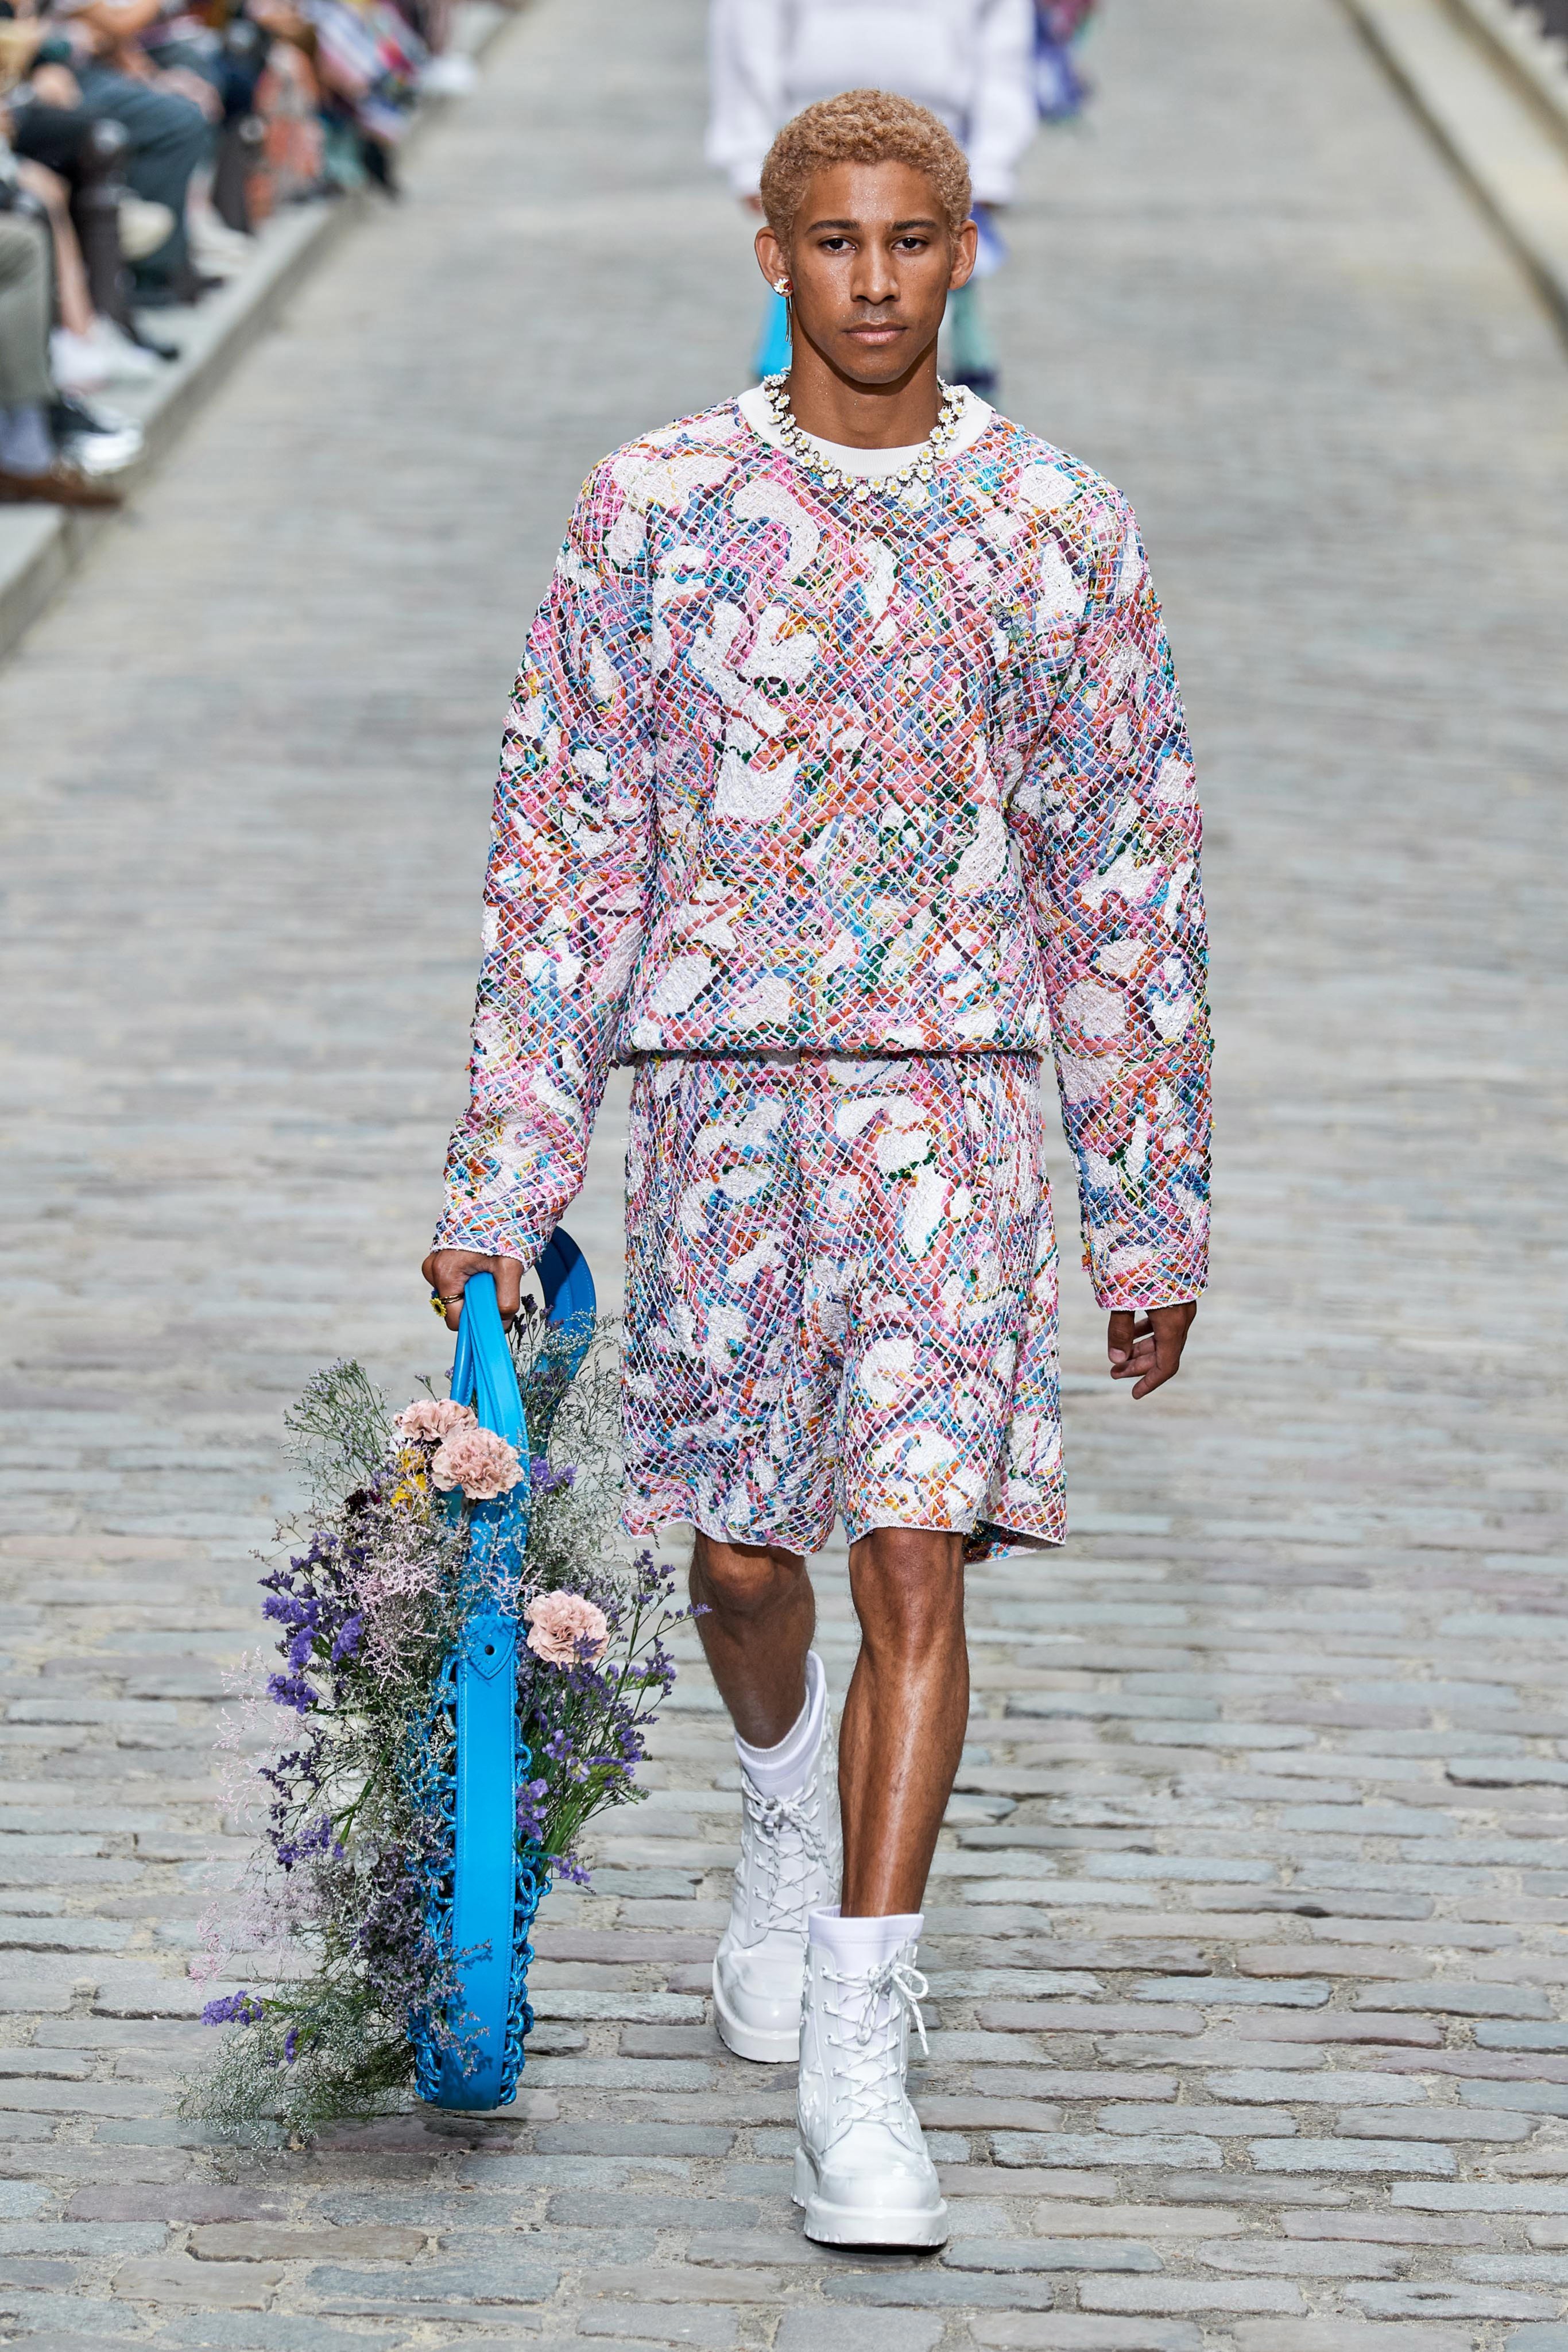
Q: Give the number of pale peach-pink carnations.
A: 3